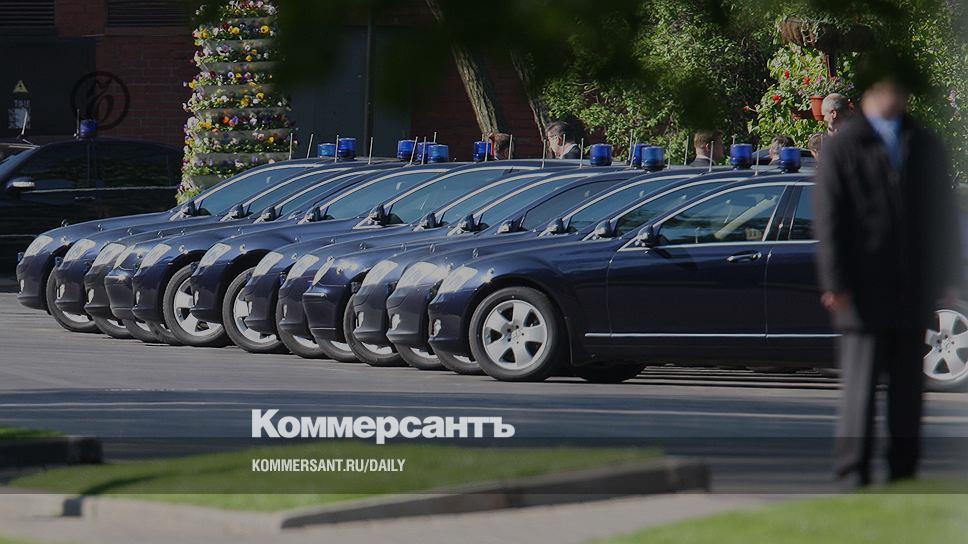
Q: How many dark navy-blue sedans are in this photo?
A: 12